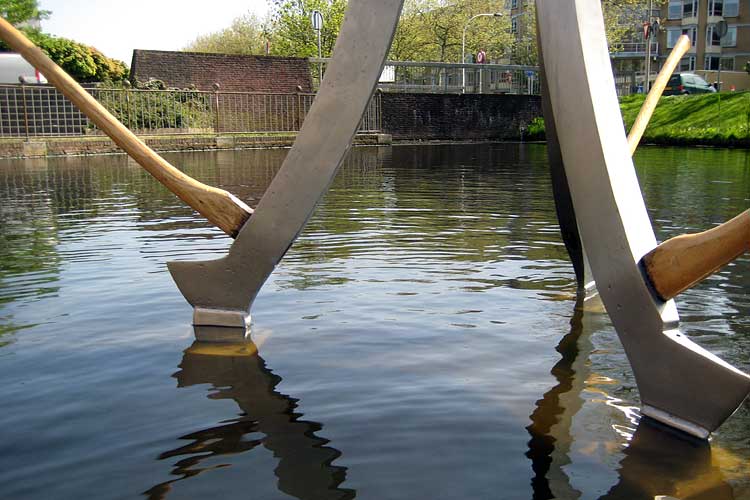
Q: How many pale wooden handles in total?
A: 3